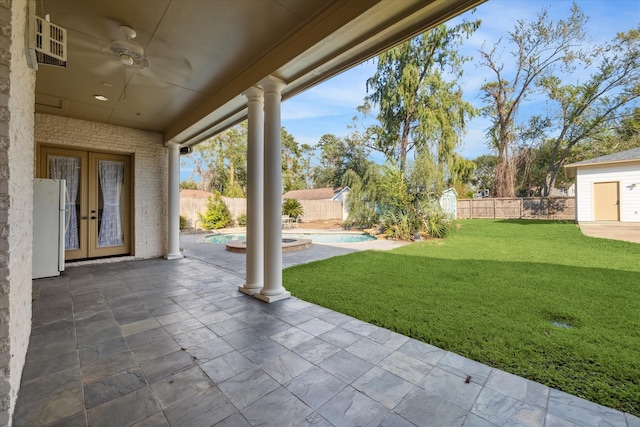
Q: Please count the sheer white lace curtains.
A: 2